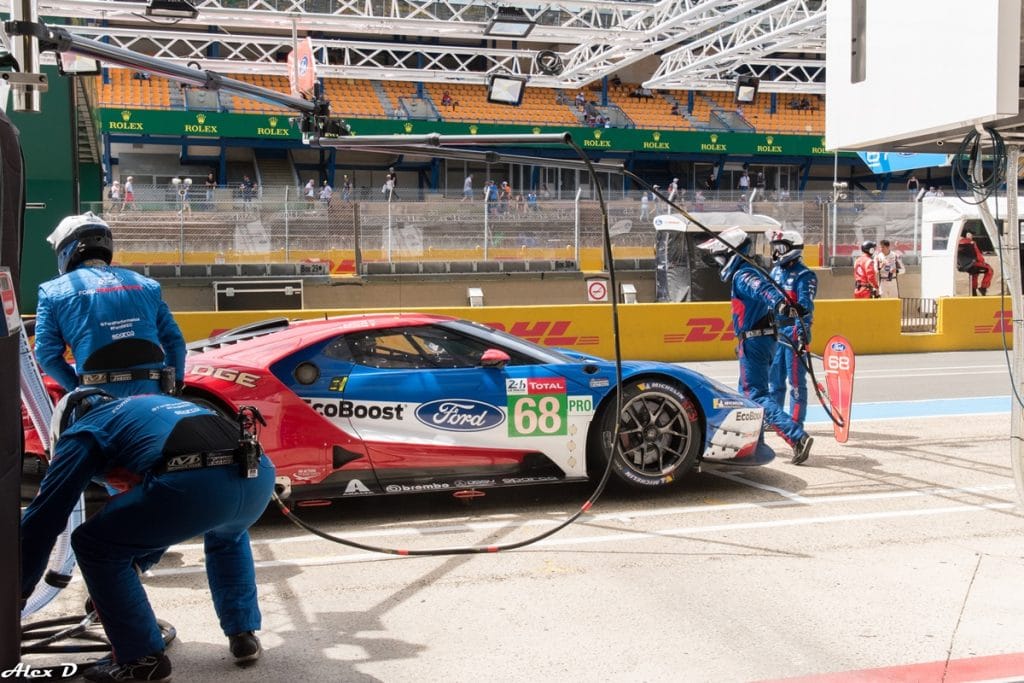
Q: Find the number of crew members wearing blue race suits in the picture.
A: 4